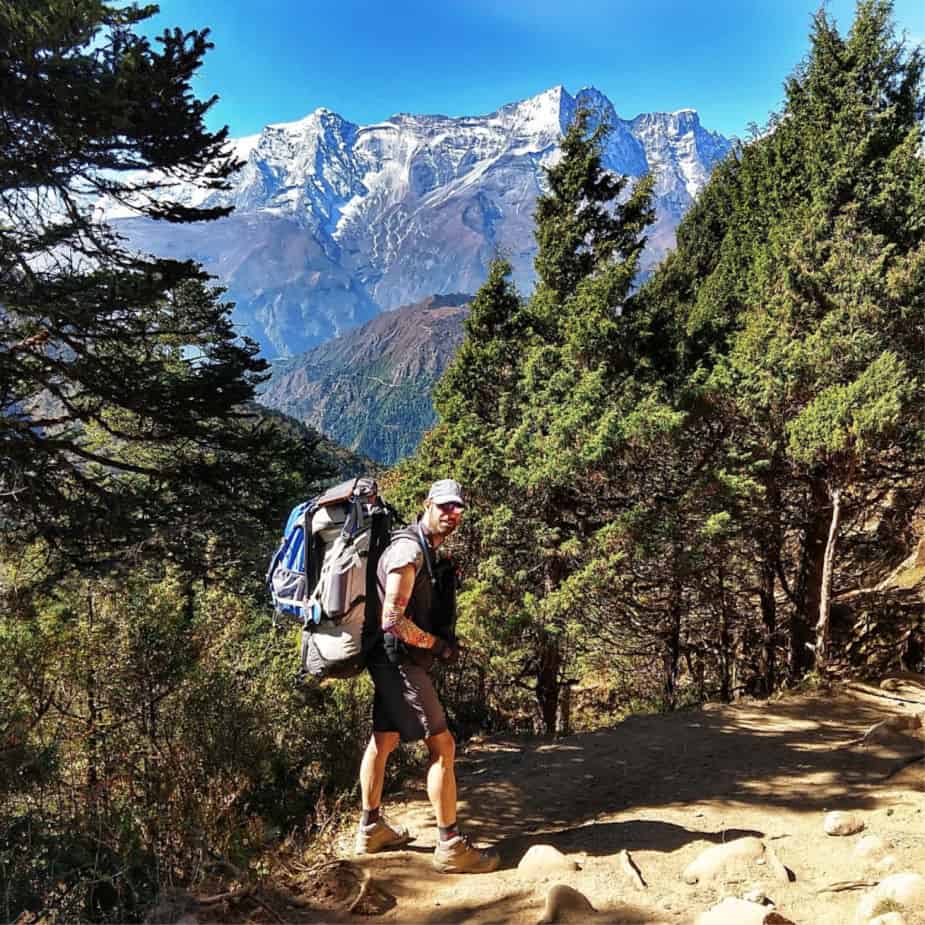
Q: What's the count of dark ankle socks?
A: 2